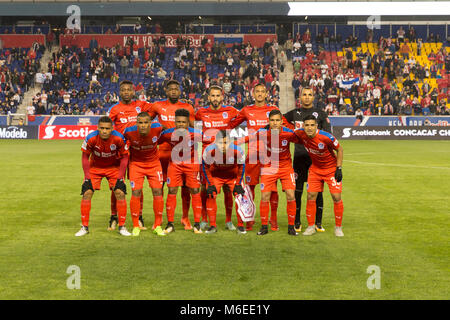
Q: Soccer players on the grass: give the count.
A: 11